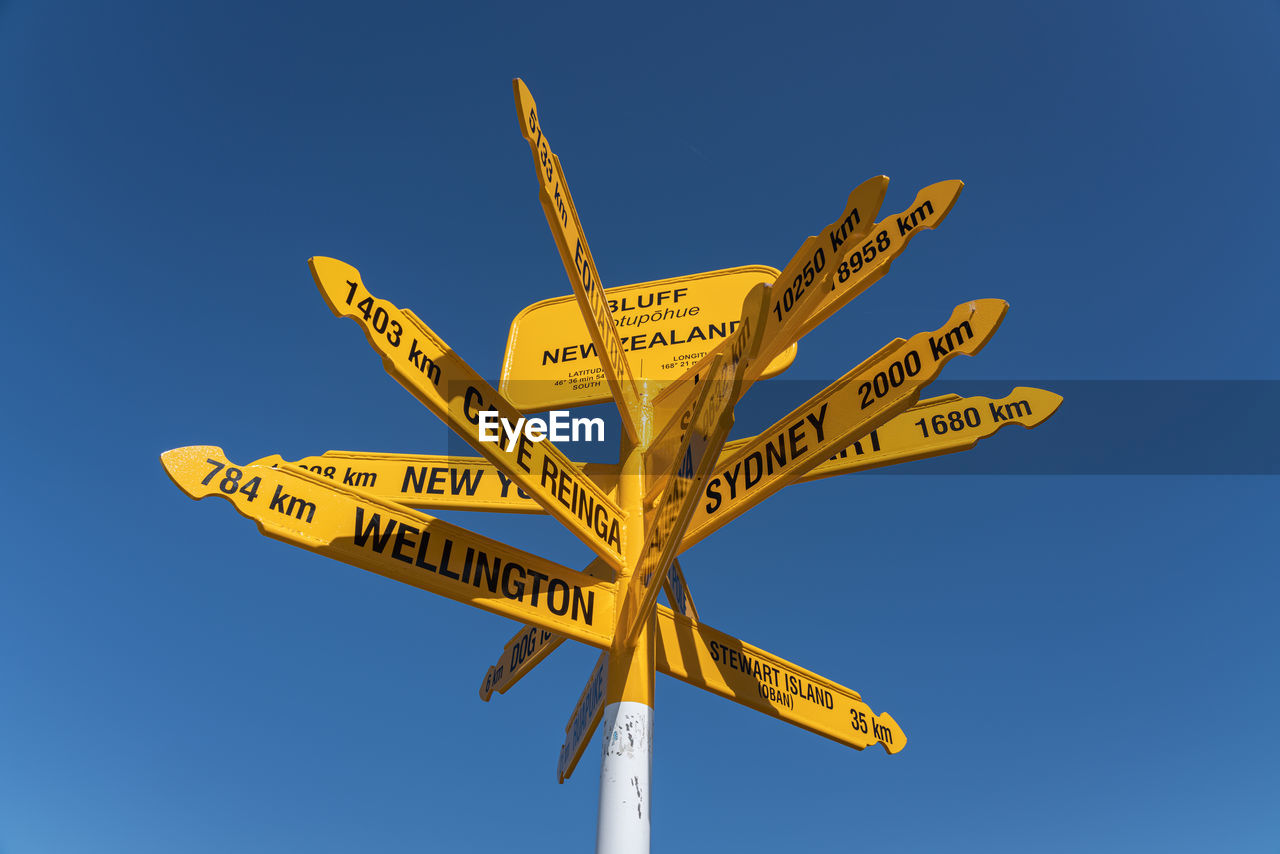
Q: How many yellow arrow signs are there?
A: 13